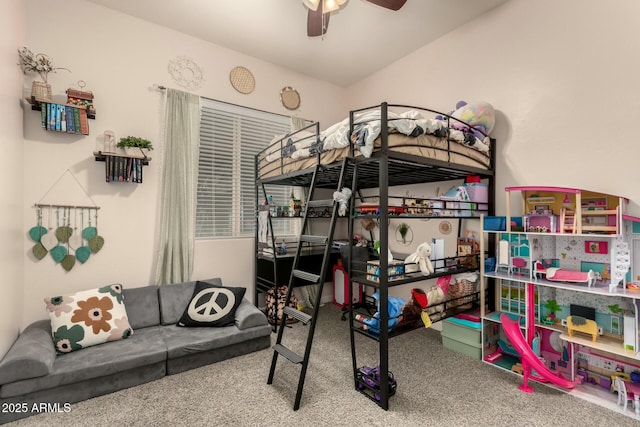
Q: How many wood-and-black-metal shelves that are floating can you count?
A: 2